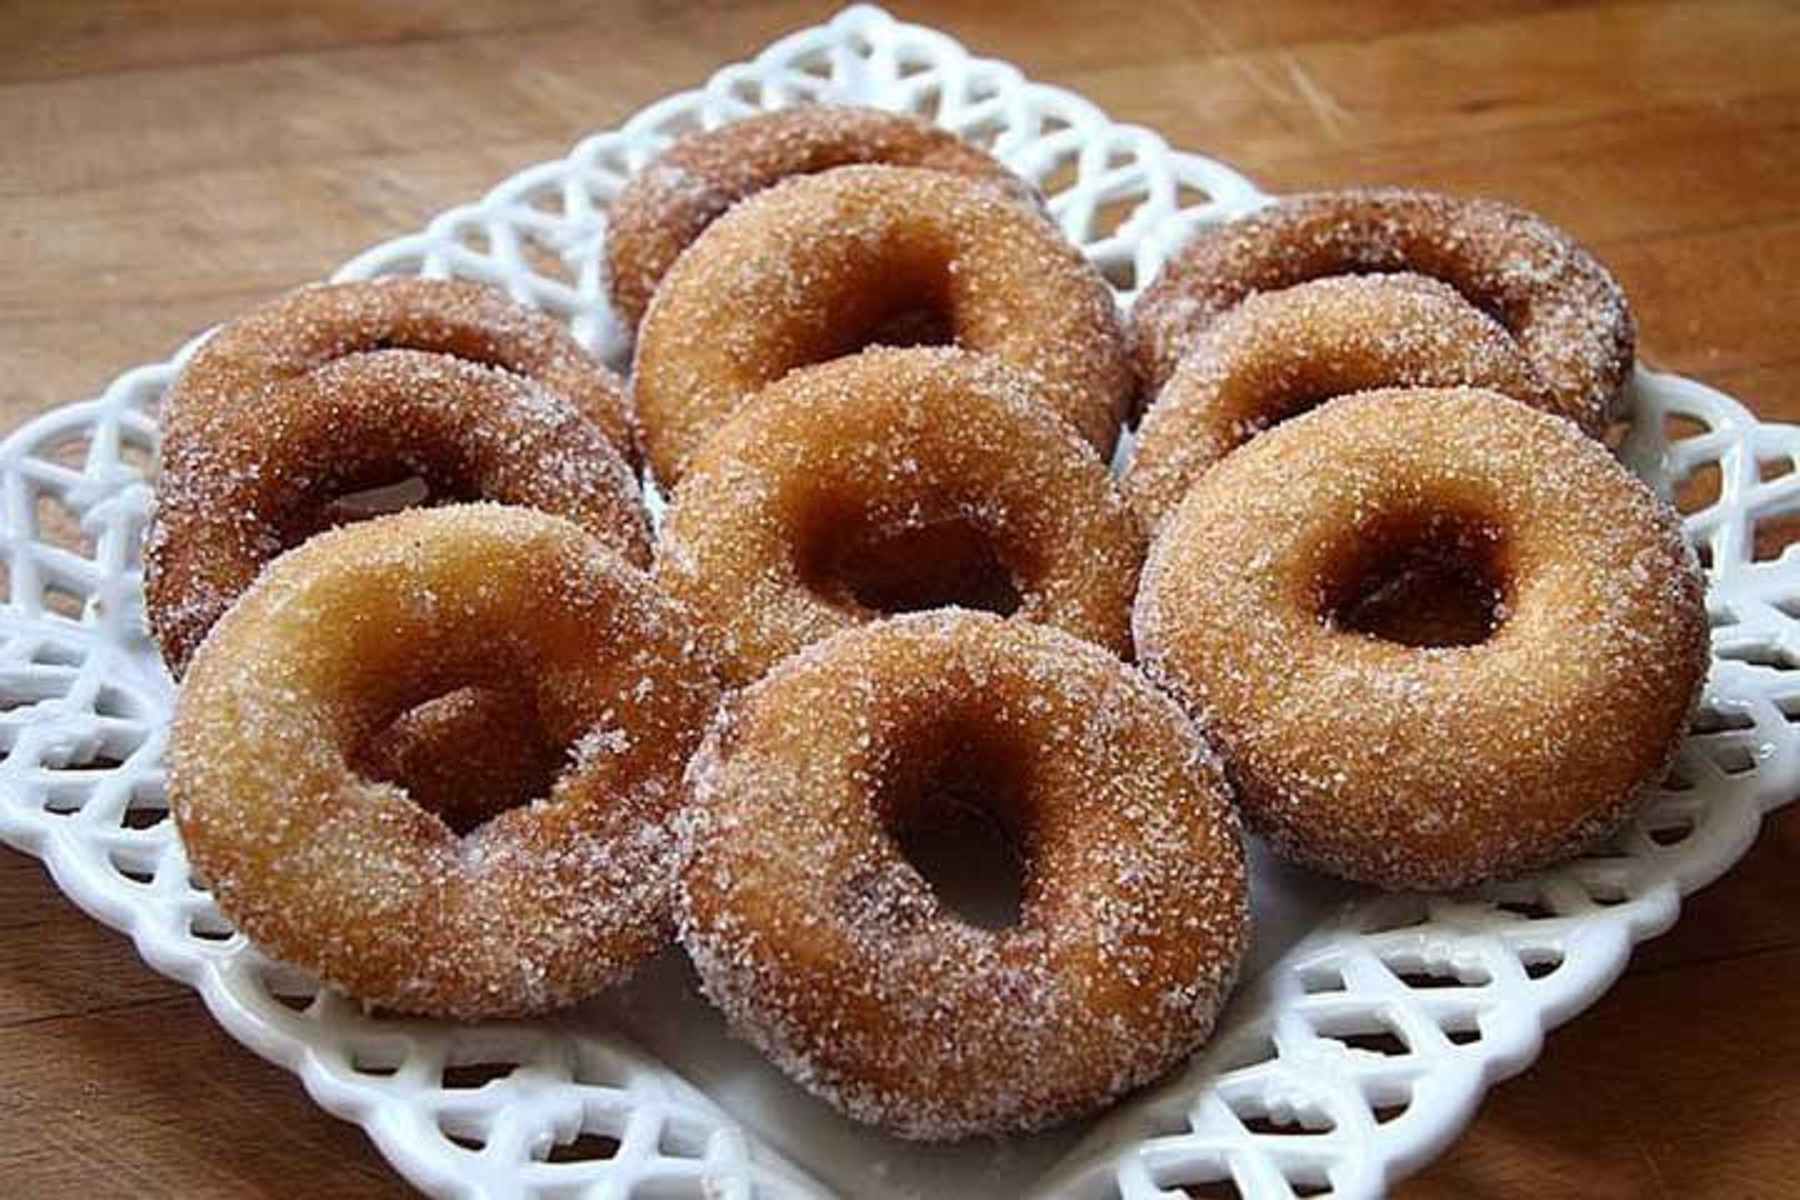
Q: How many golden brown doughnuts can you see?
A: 10